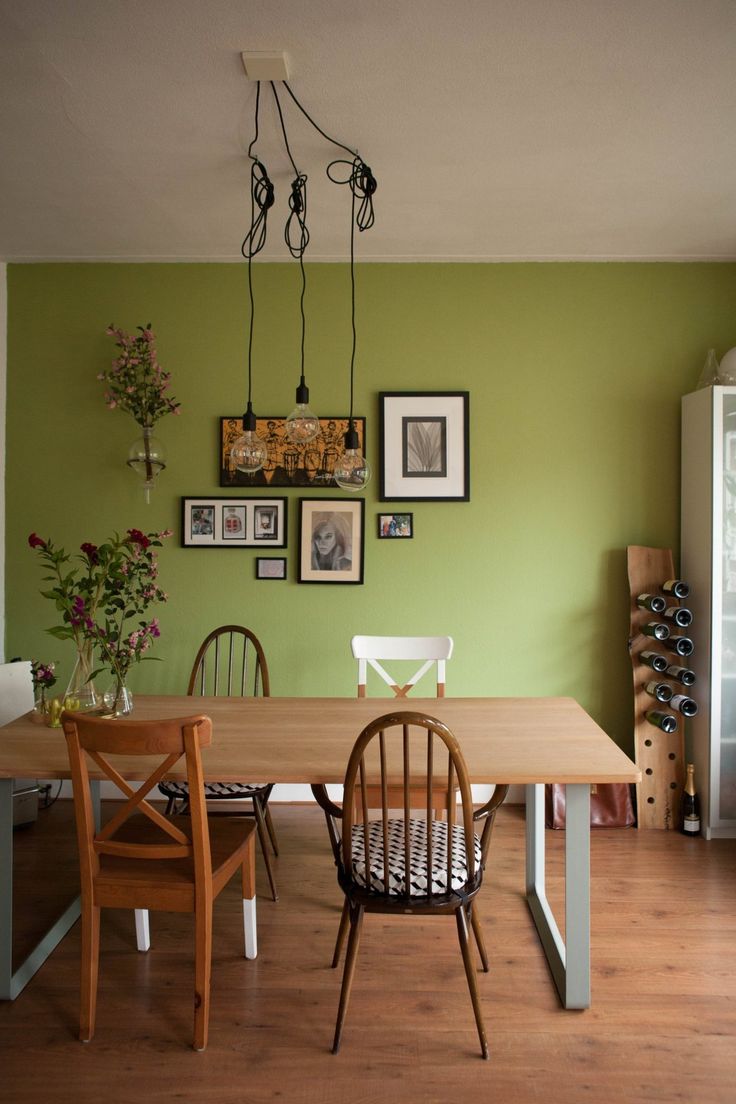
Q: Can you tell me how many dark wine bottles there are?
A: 11